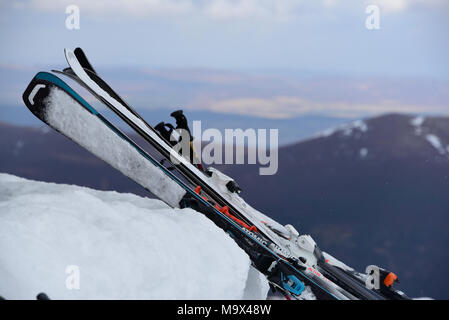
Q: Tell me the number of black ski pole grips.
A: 2